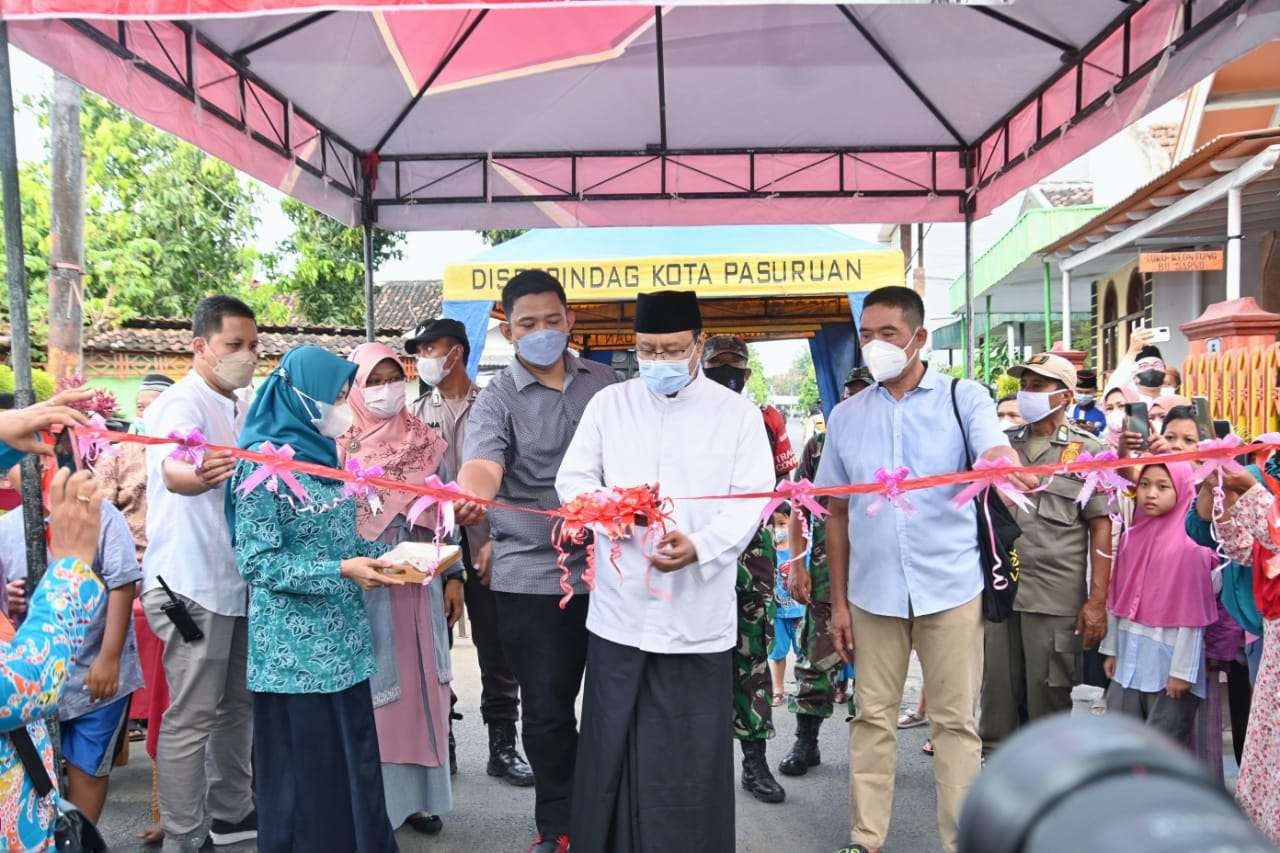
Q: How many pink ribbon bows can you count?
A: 10